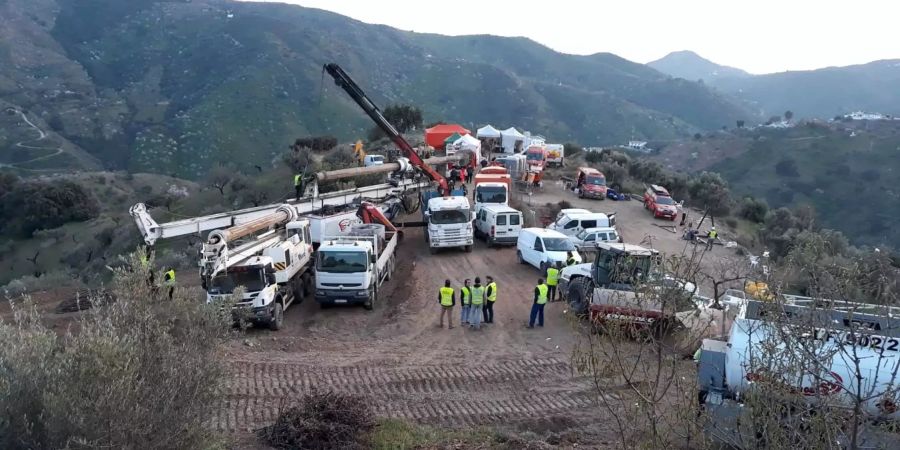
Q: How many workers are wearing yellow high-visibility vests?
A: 11